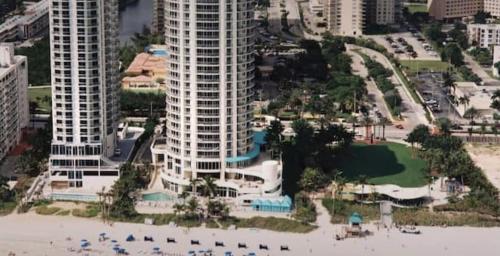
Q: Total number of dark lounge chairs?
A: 7